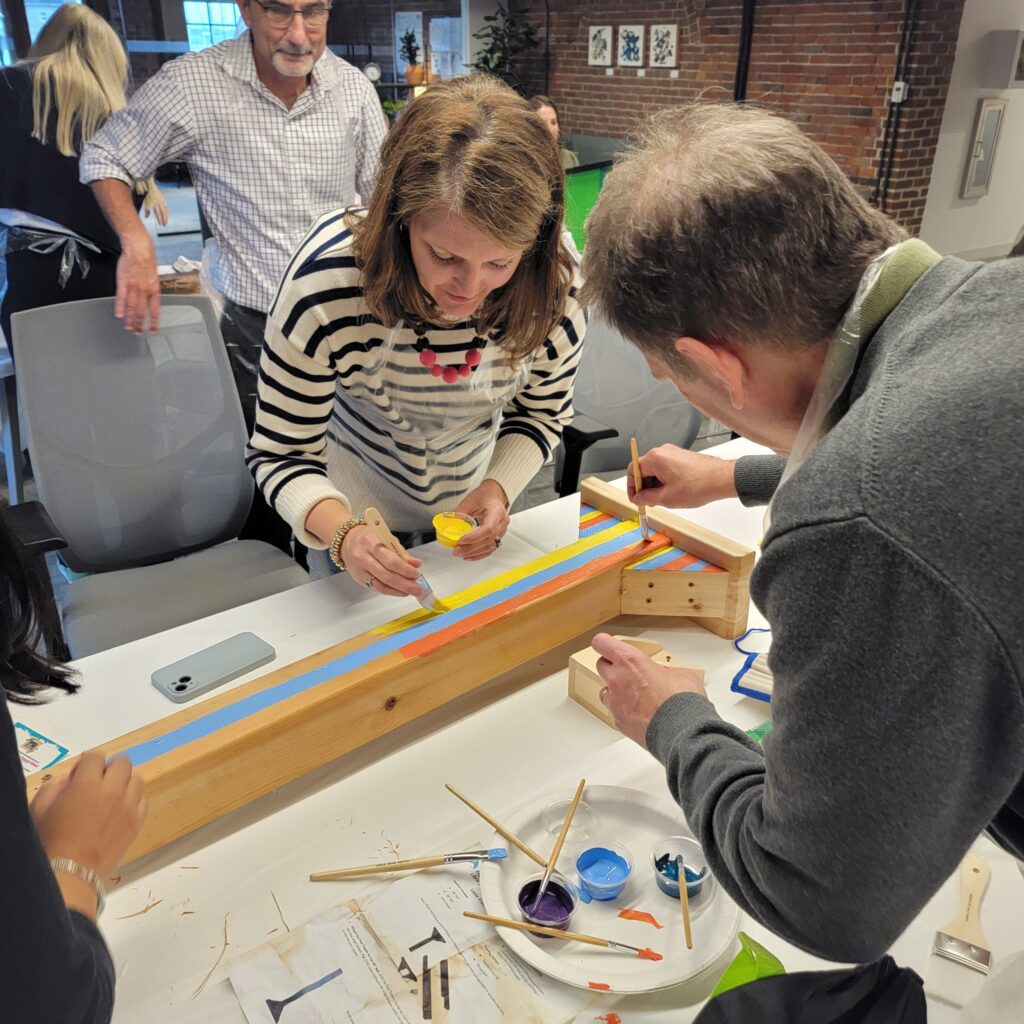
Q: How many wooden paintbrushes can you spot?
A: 8